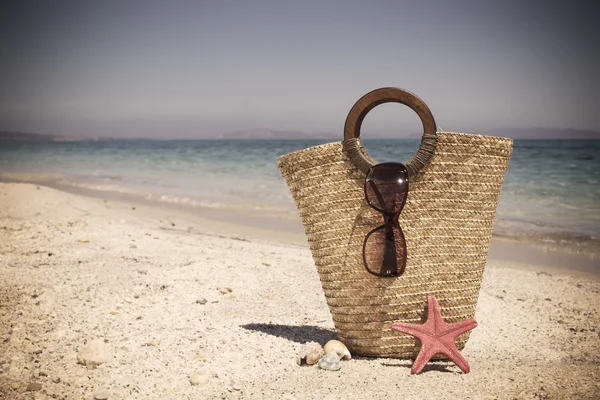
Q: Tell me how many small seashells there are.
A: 3